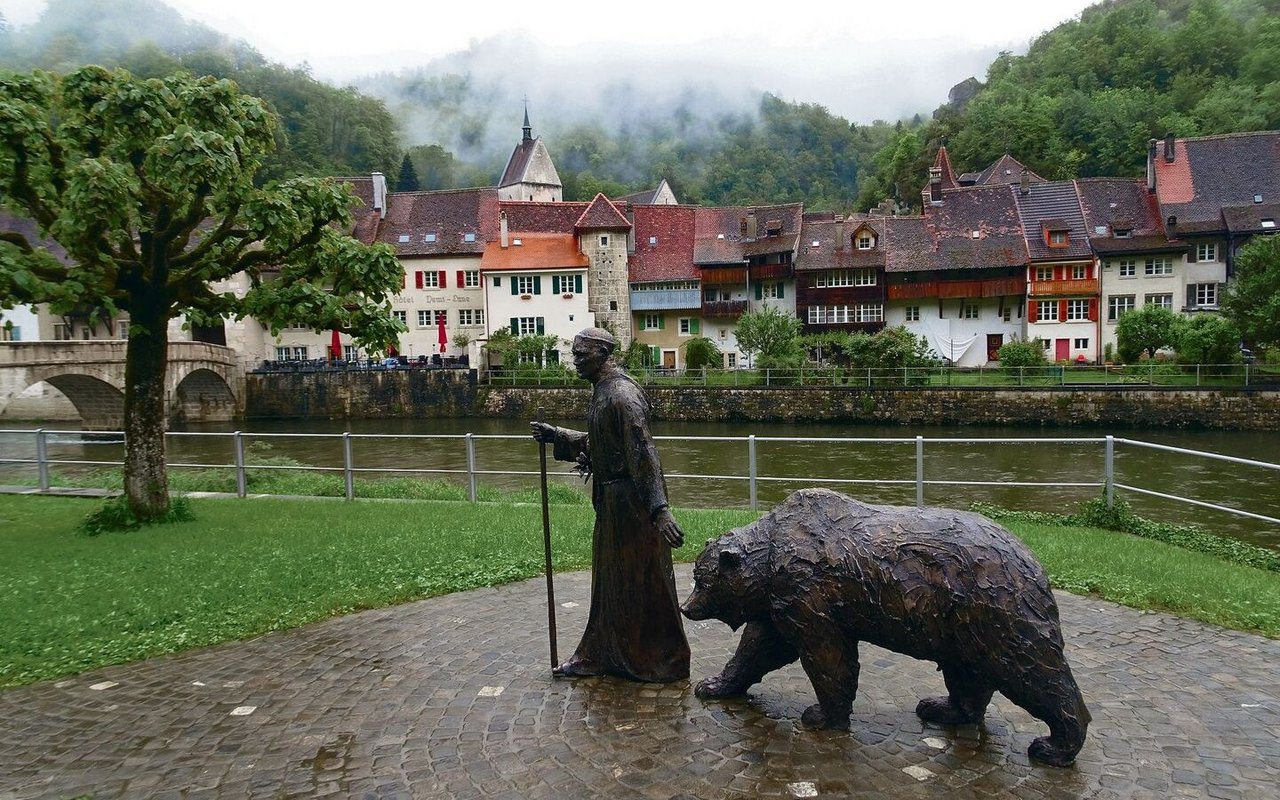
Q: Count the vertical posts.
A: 7